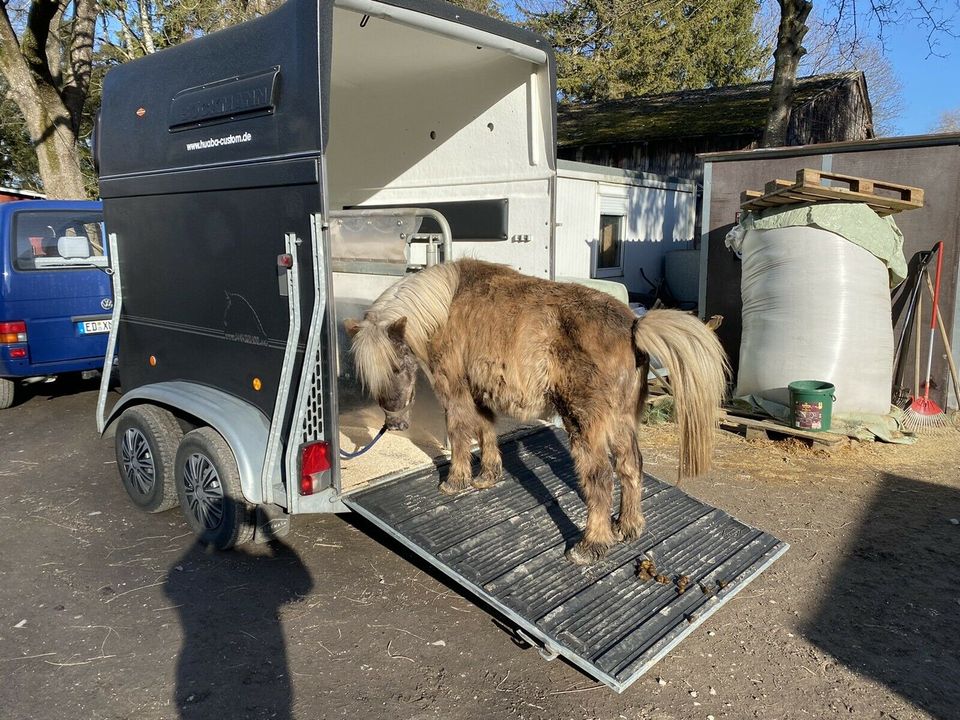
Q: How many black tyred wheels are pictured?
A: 3